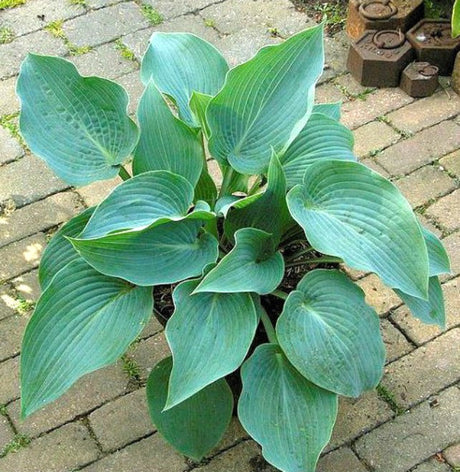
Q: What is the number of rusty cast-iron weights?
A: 4